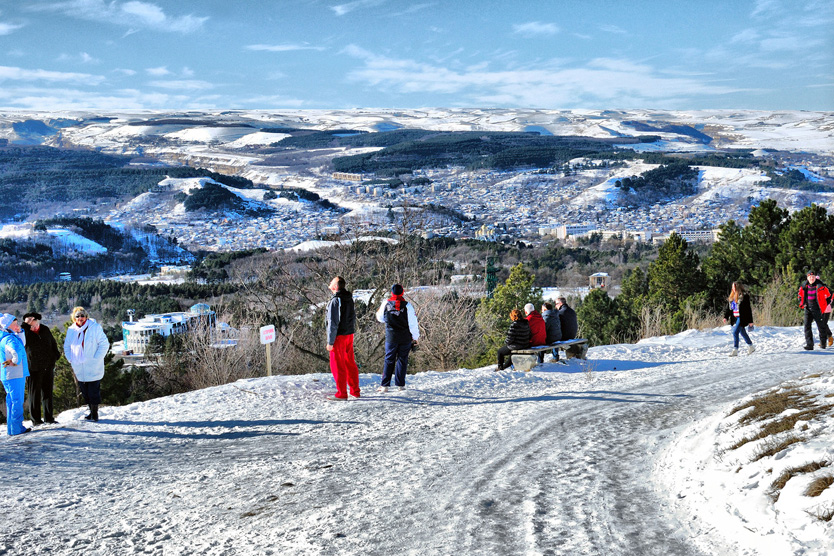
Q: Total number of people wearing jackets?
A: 11